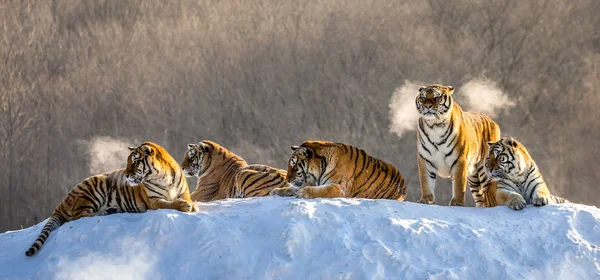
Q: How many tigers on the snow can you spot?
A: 5